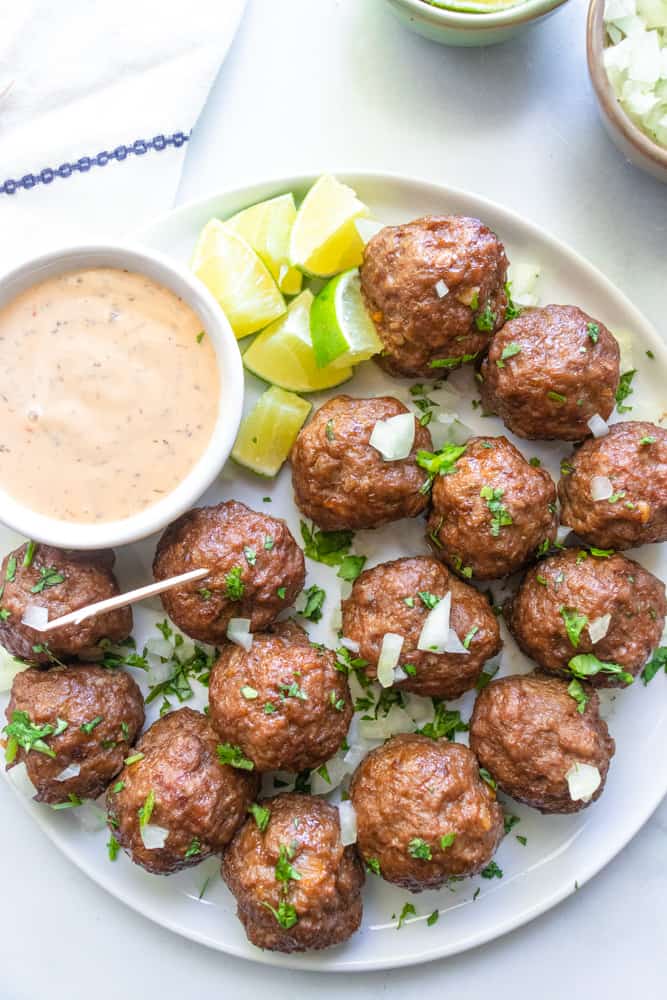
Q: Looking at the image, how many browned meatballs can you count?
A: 15